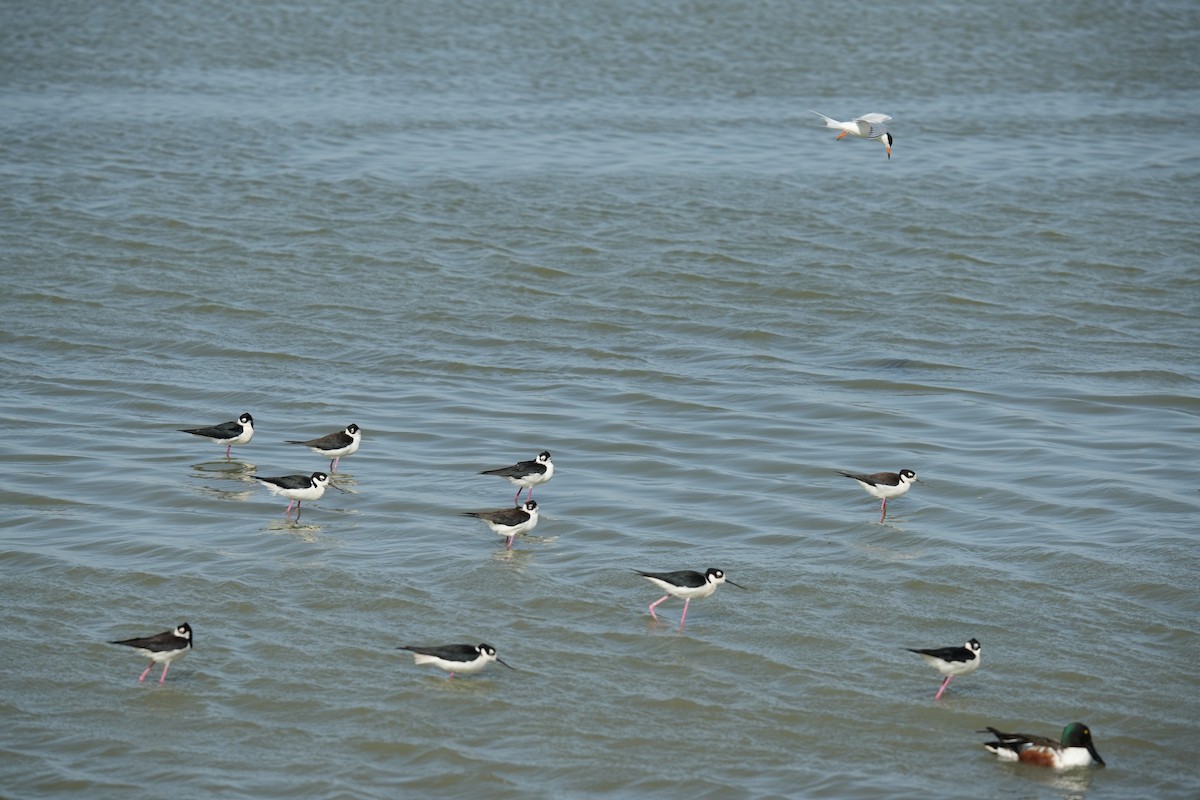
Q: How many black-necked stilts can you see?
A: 10